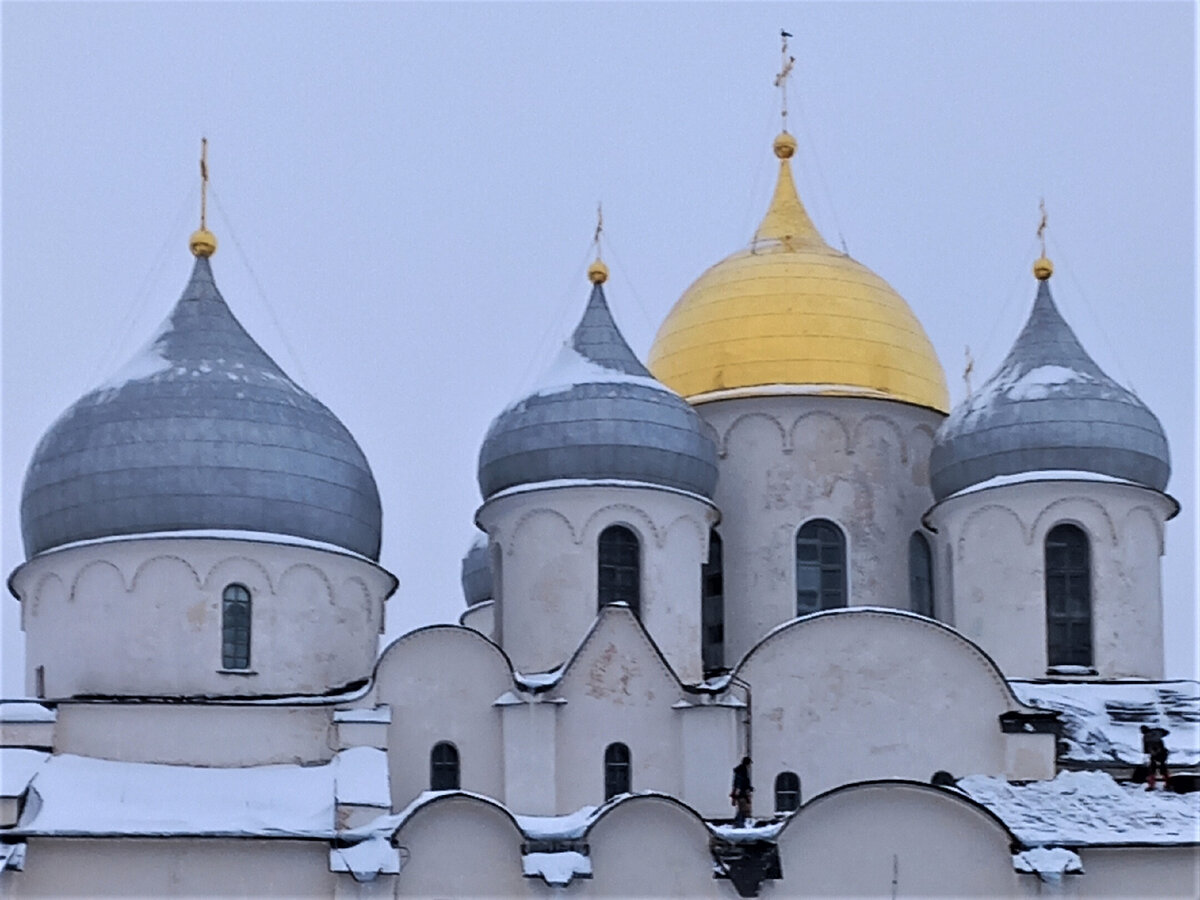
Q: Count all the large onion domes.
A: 4